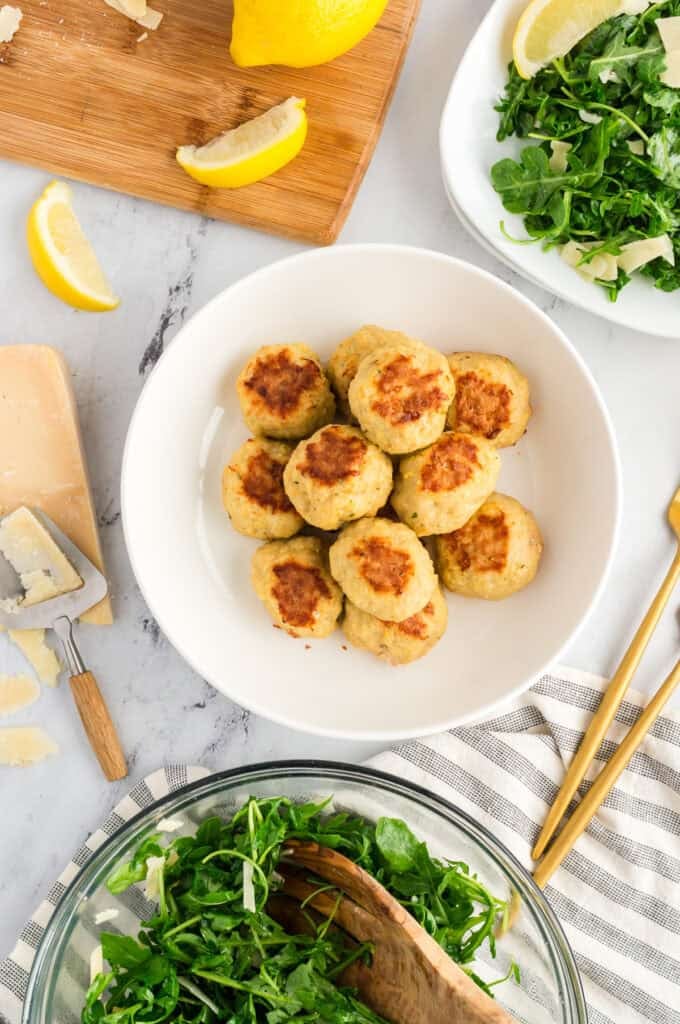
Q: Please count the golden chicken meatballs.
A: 11